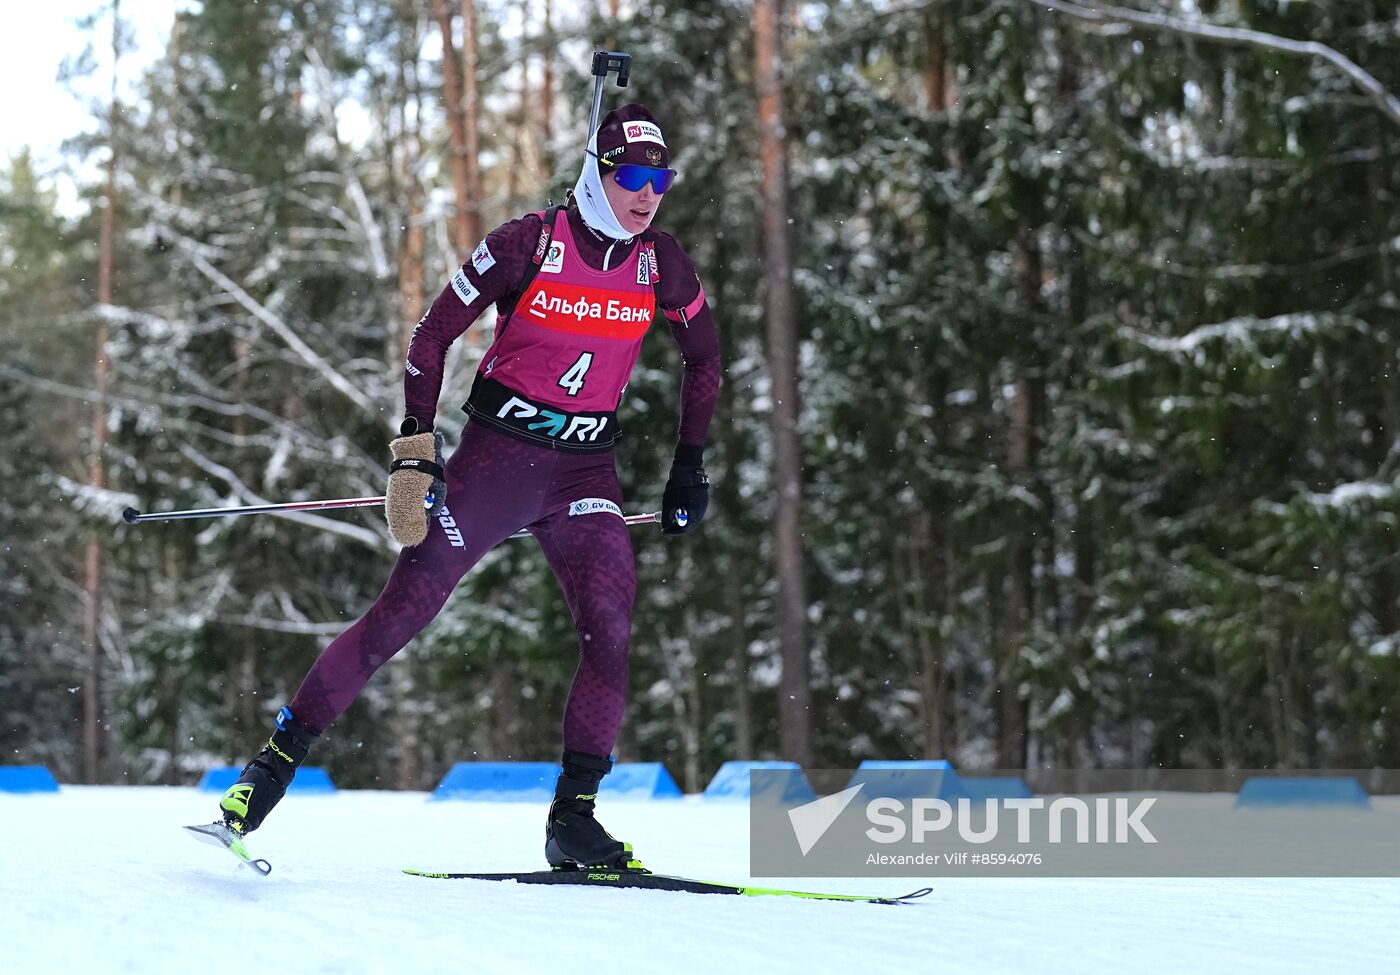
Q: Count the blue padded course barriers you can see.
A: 8